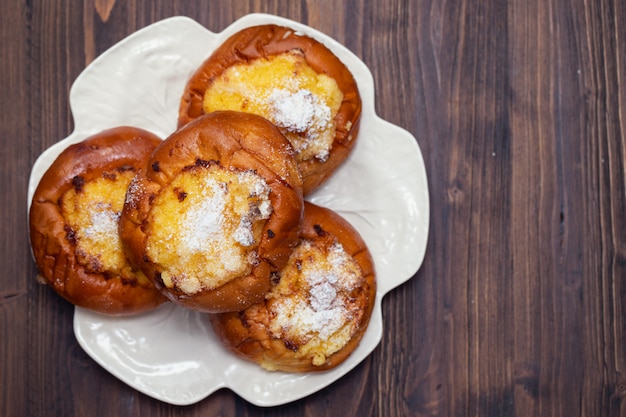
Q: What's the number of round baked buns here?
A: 4